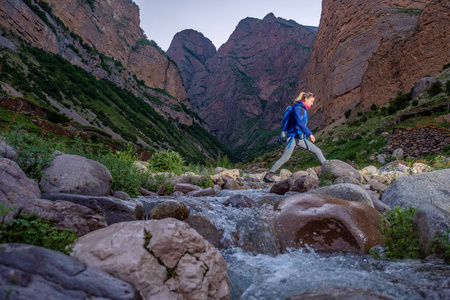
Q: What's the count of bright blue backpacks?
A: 1